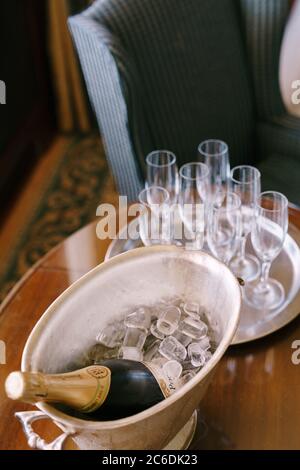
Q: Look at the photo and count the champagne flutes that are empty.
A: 7